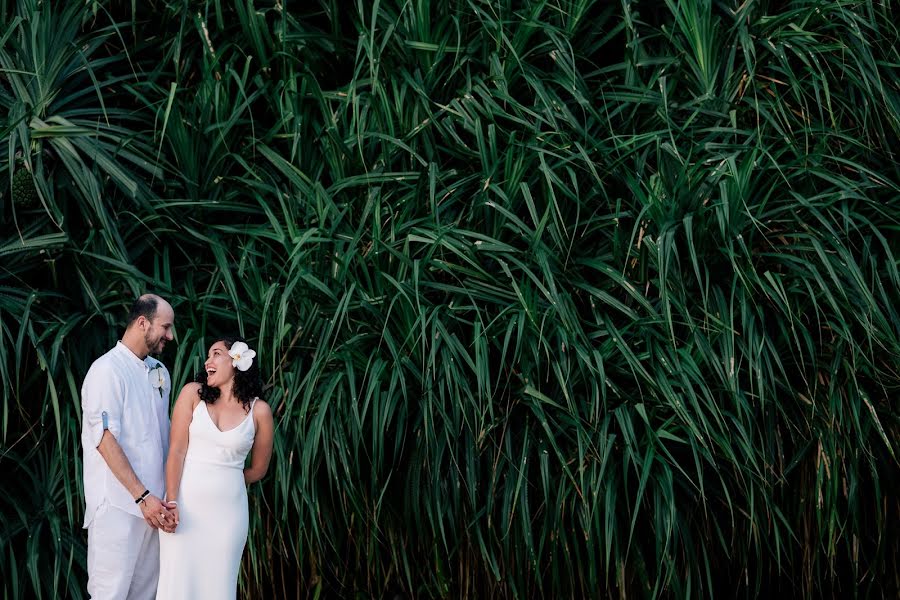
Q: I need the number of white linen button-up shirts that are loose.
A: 1